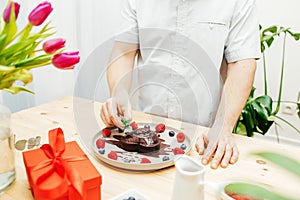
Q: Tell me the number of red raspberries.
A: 8